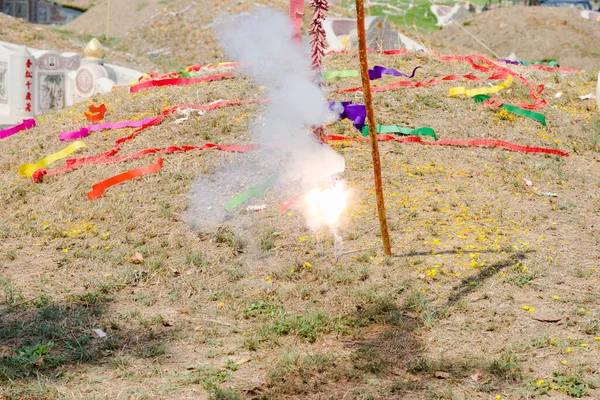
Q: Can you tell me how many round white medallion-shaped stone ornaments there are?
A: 1